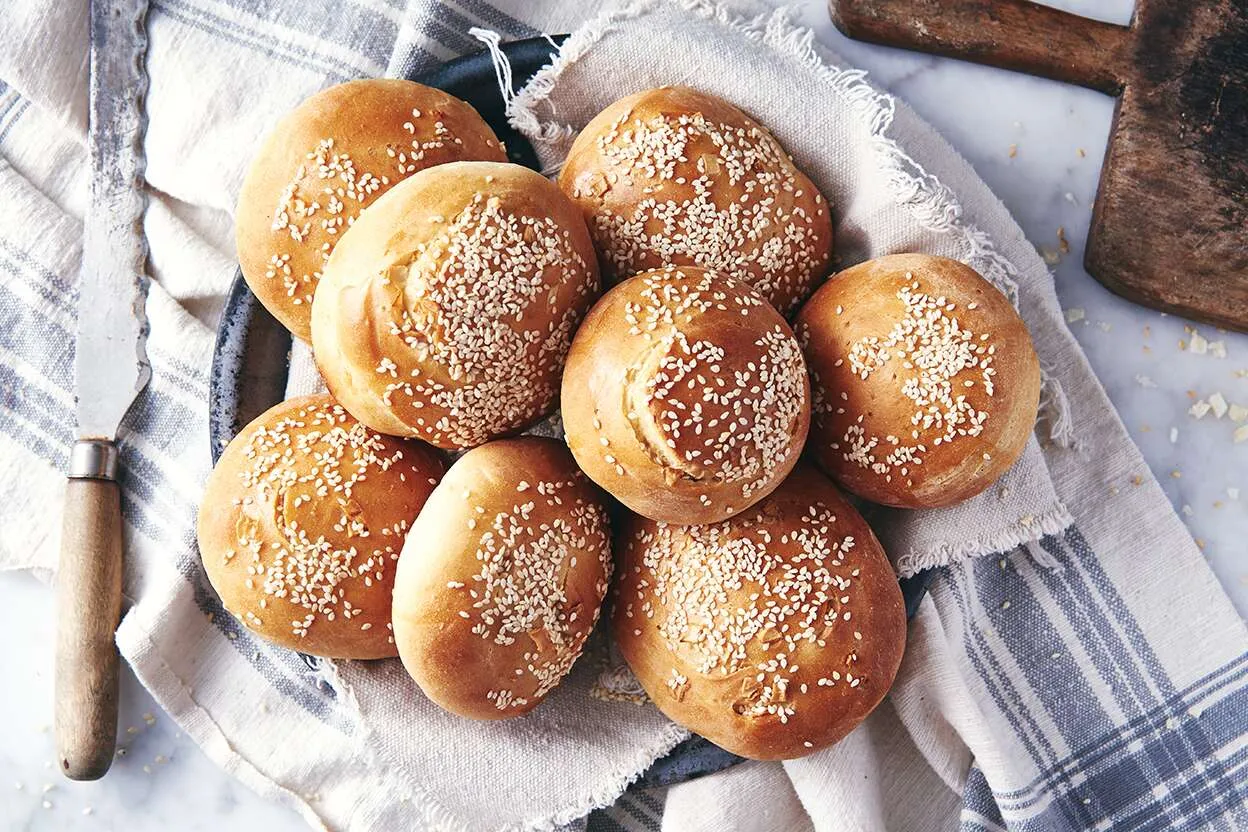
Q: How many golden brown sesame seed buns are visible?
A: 8